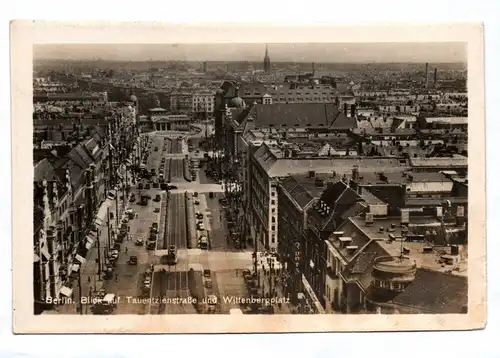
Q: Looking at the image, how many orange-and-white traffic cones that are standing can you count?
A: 0